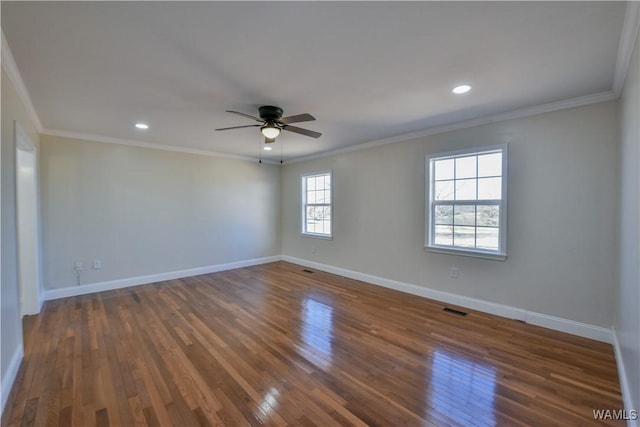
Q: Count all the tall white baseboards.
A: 4